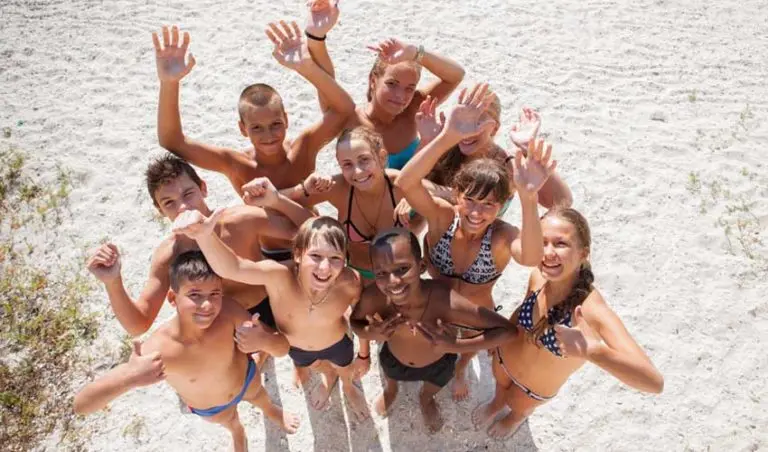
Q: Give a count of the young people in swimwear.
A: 10